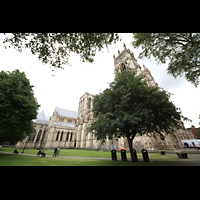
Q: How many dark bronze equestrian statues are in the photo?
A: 0